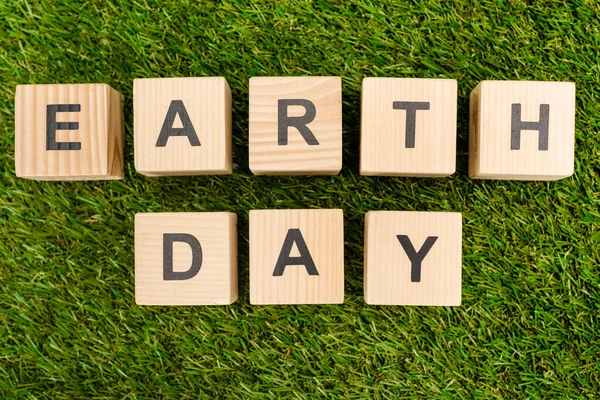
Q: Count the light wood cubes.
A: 8